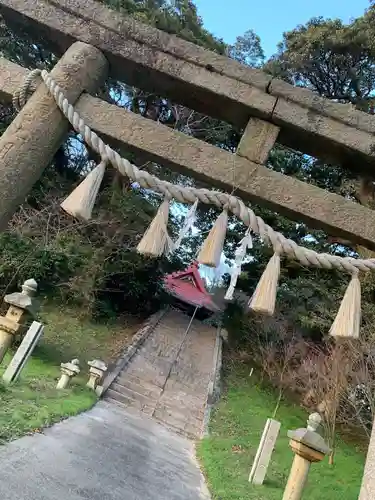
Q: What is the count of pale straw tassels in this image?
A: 5